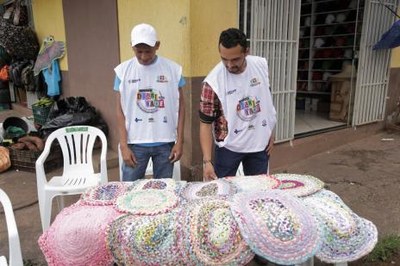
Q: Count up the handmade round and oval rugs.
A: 11